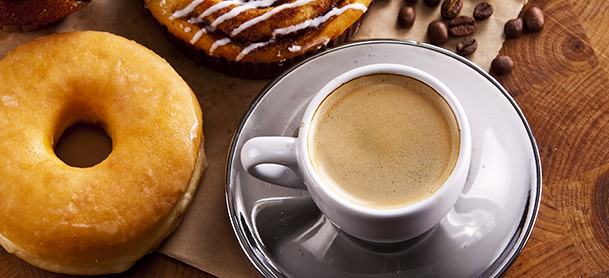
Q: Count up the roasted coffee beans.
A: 11